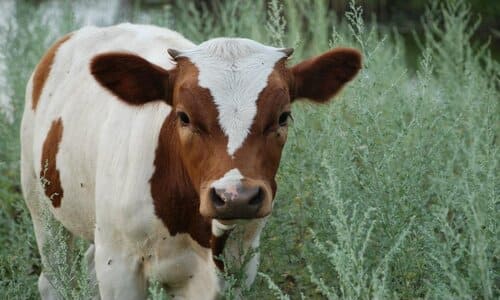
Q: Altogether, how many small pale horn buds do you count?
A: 2